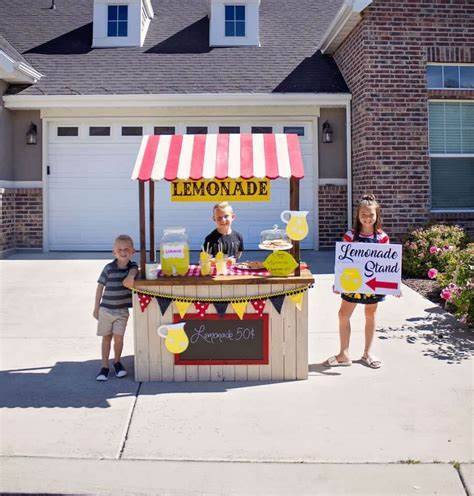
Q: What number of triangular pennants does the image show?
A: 9